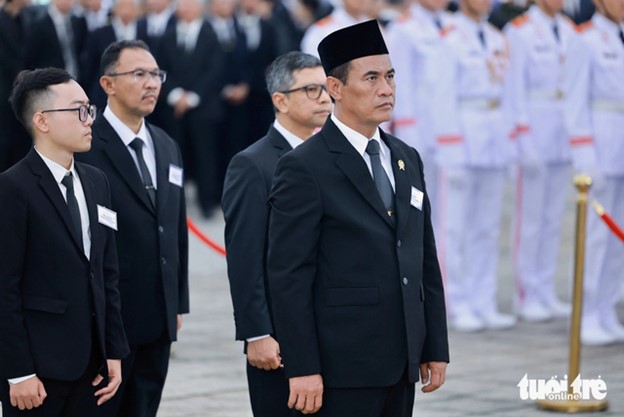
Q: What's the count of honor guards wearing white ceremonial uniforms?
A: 5